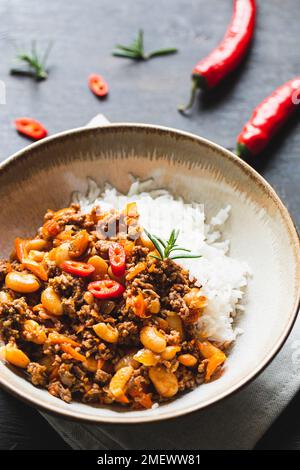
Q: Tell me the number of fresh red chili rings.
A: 5